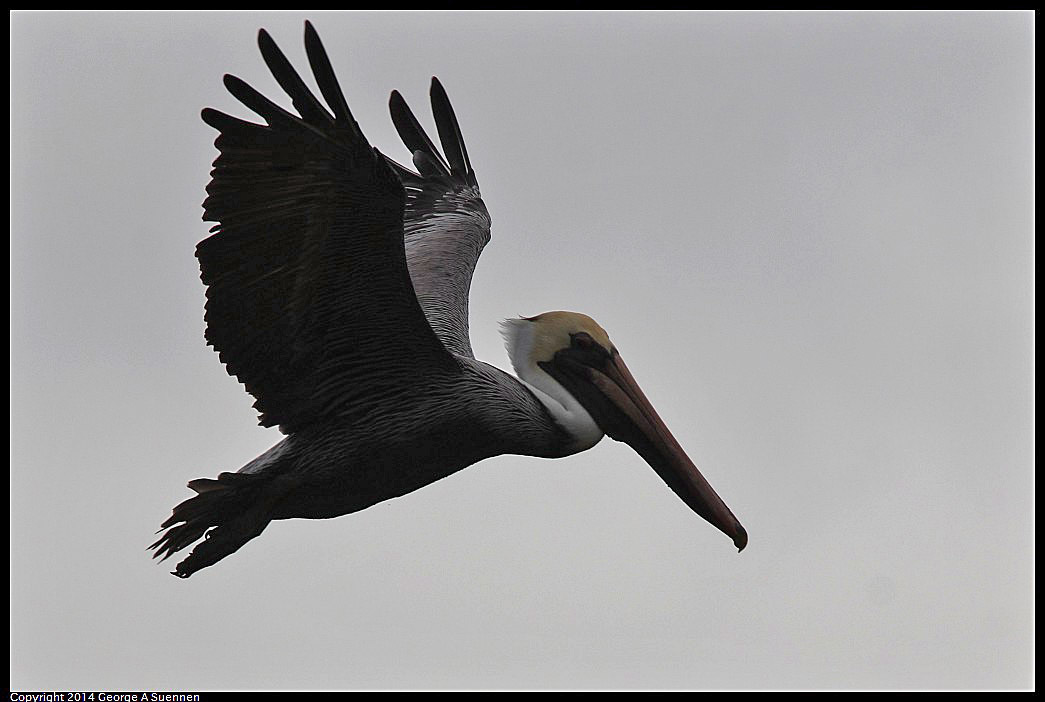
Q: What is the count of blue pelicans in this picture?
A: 0